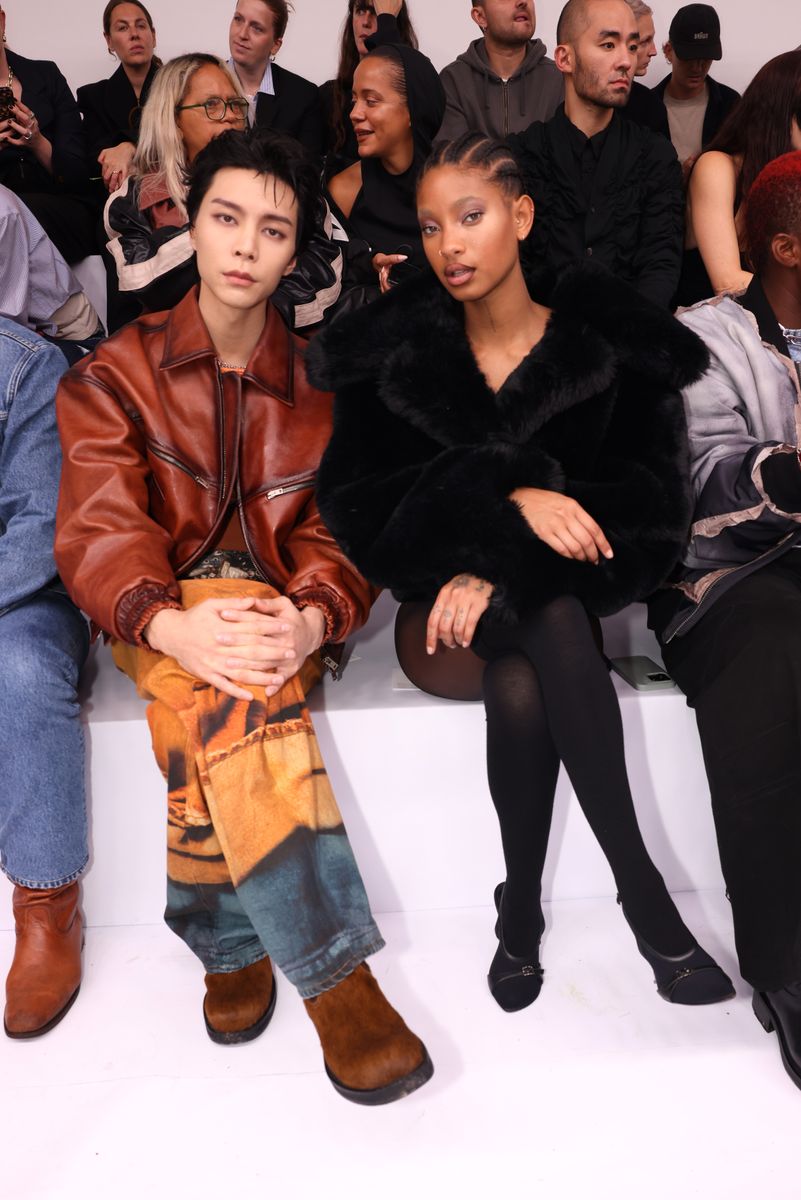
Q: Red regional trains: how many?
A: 0